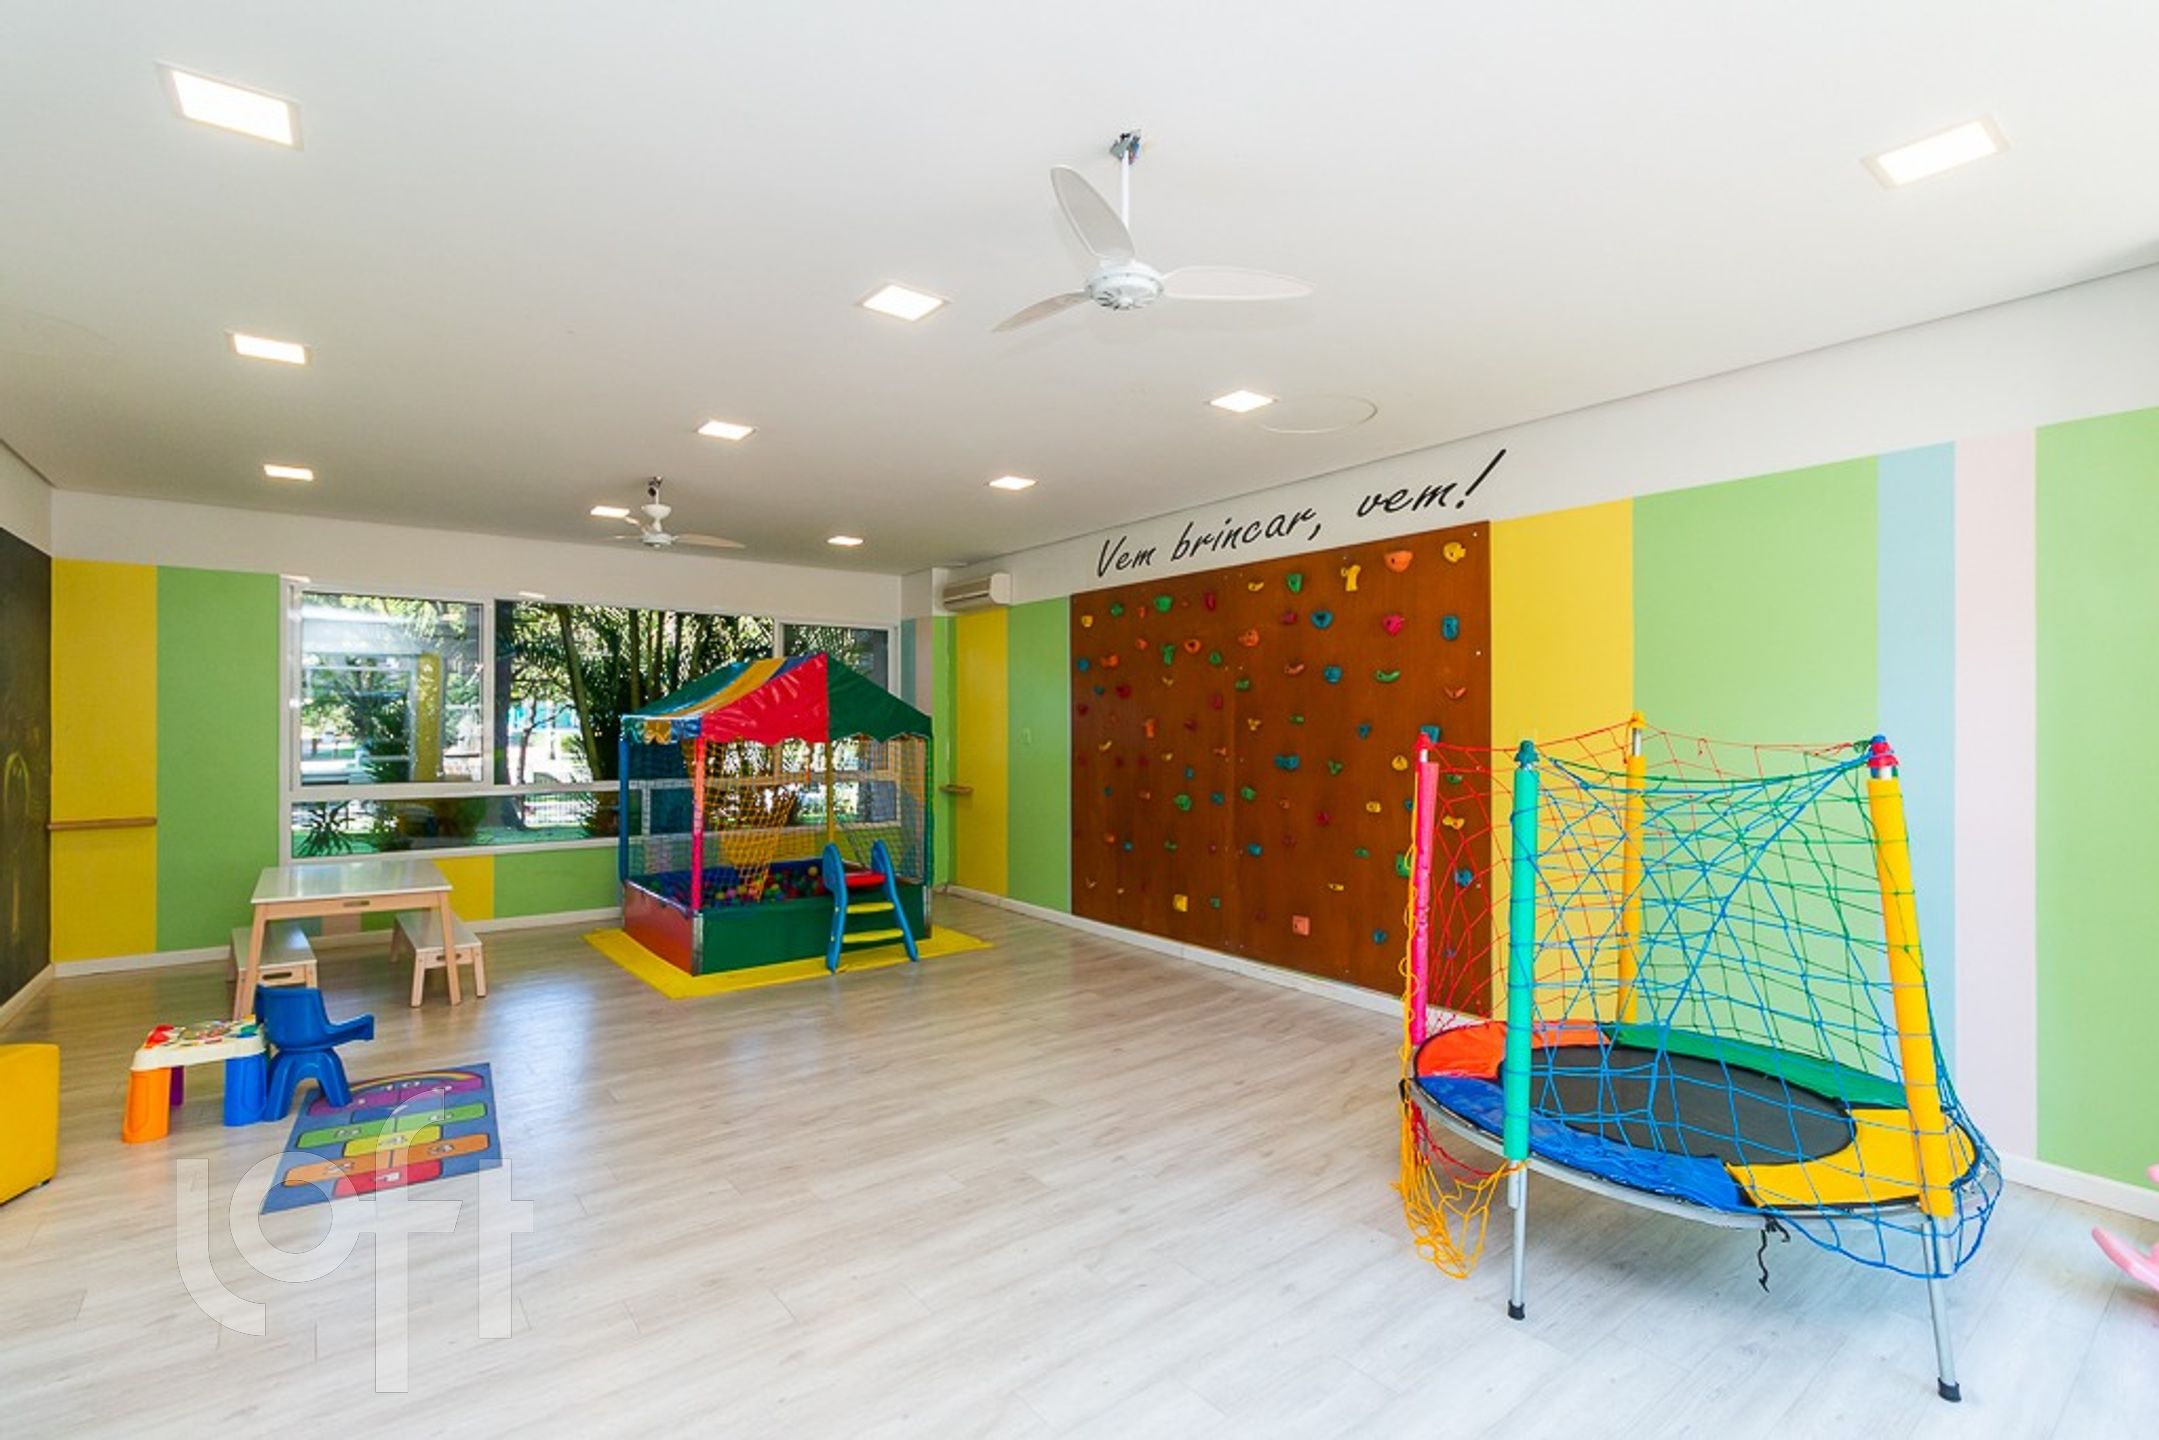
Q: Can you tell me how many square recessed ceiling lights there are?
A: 10